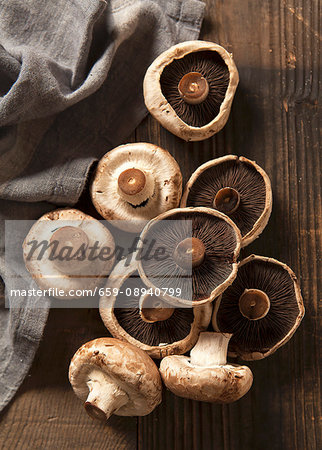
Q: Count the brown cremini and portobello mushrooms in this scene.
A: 9